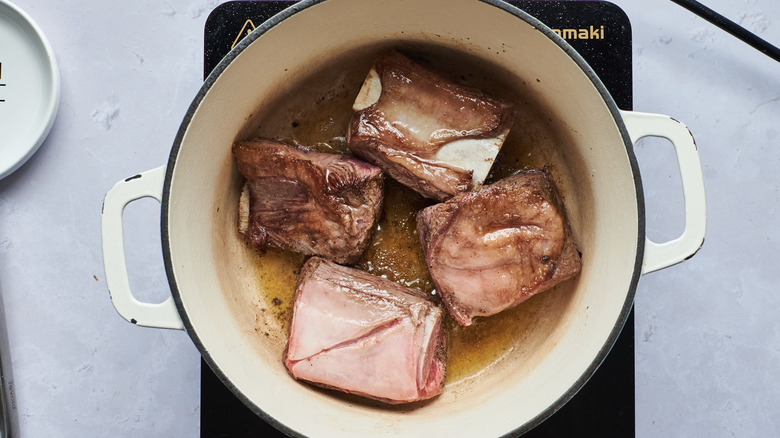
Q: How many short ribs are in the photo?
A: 4